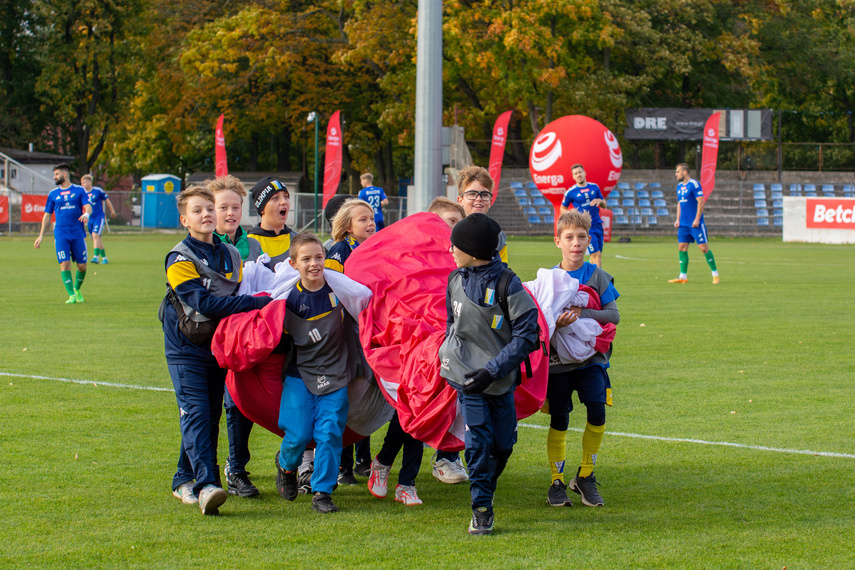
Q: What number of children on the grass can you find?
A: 10